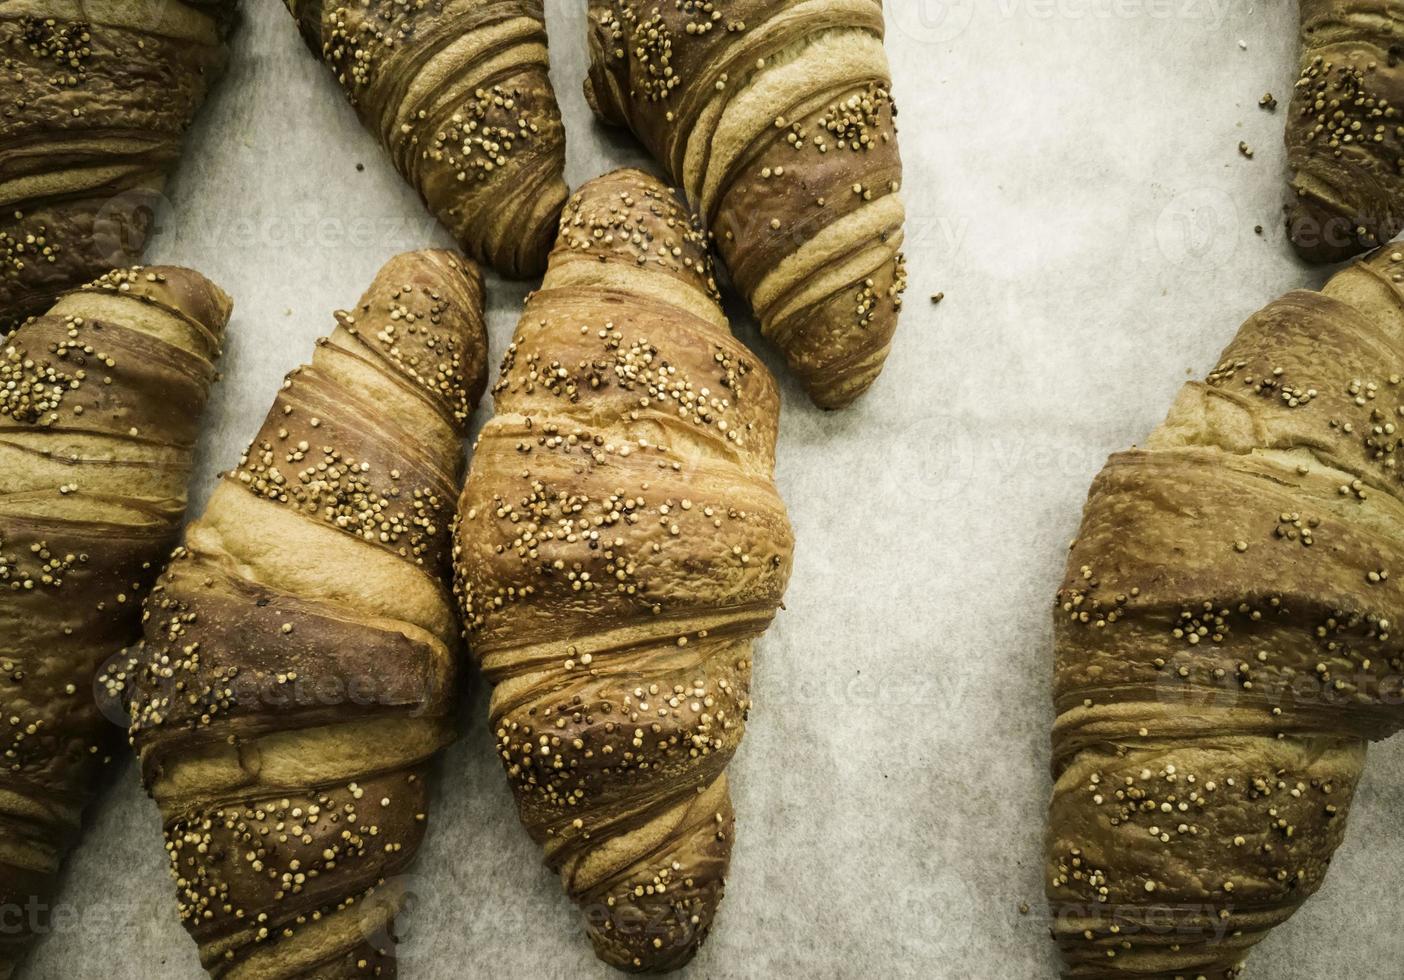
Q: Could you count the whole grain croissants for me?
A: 8